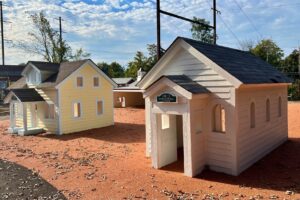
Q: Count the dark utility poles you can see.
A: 4